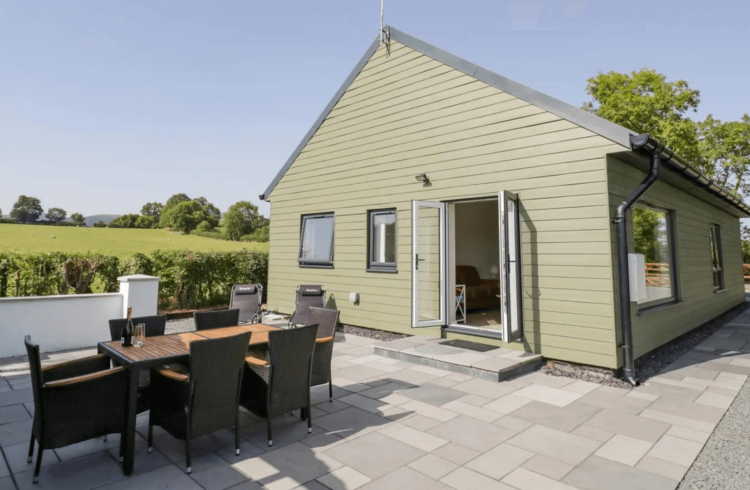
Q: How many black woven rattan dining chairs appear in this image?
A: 6